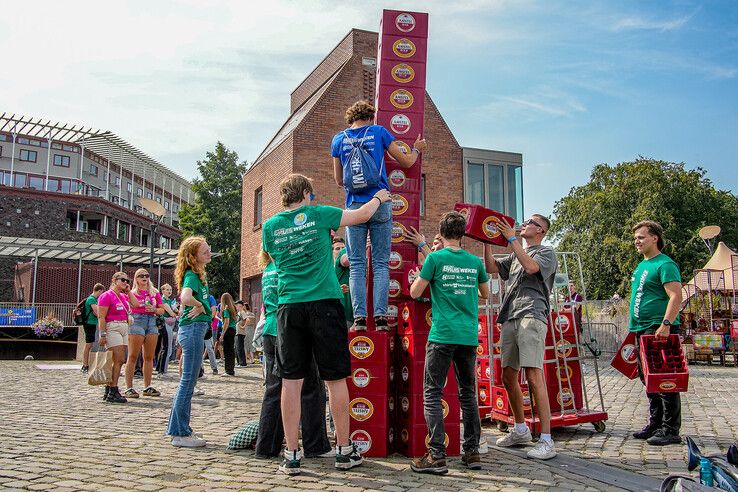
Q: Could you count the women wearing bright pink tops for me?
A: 2